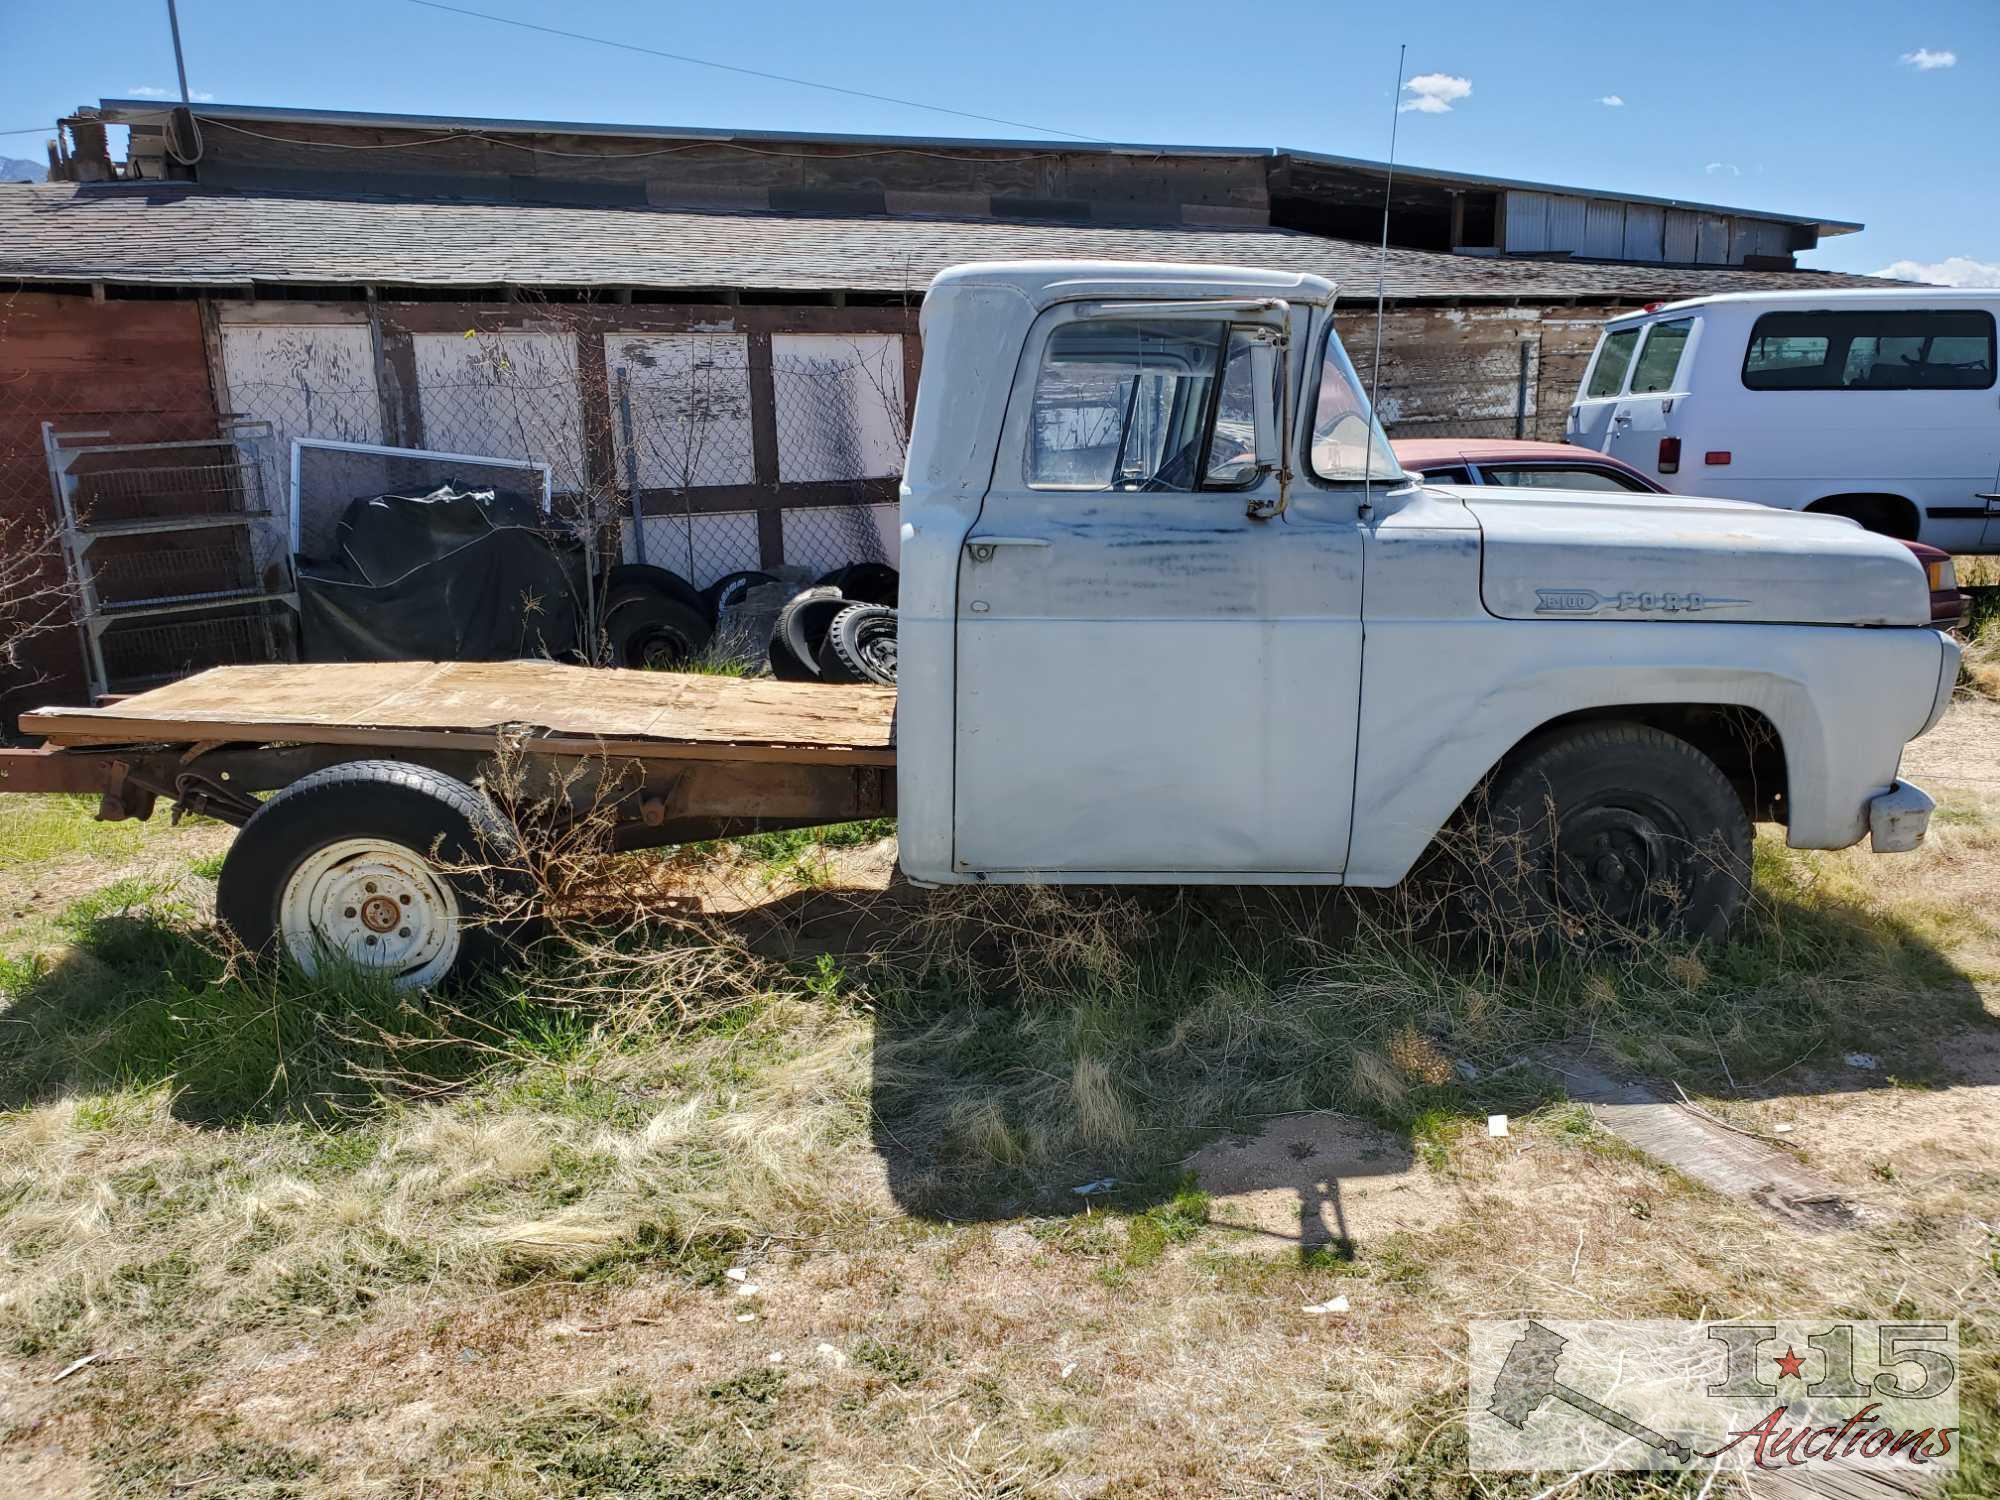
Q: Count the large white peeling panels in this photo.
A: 4